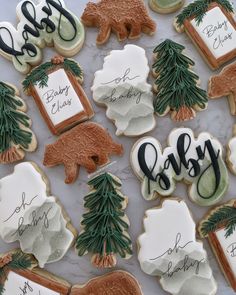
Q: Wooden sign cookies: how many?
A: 4